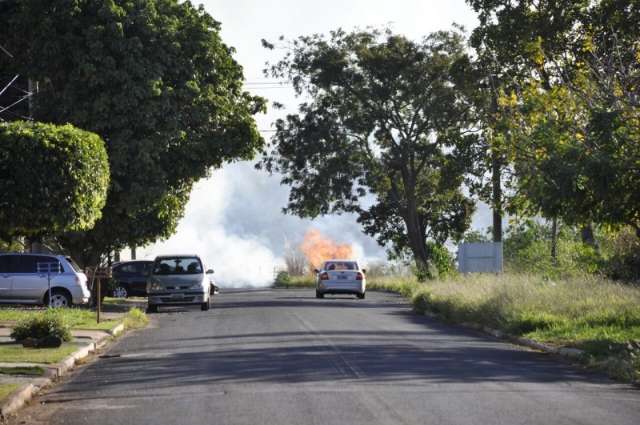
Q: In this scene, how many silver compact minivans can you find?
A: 2